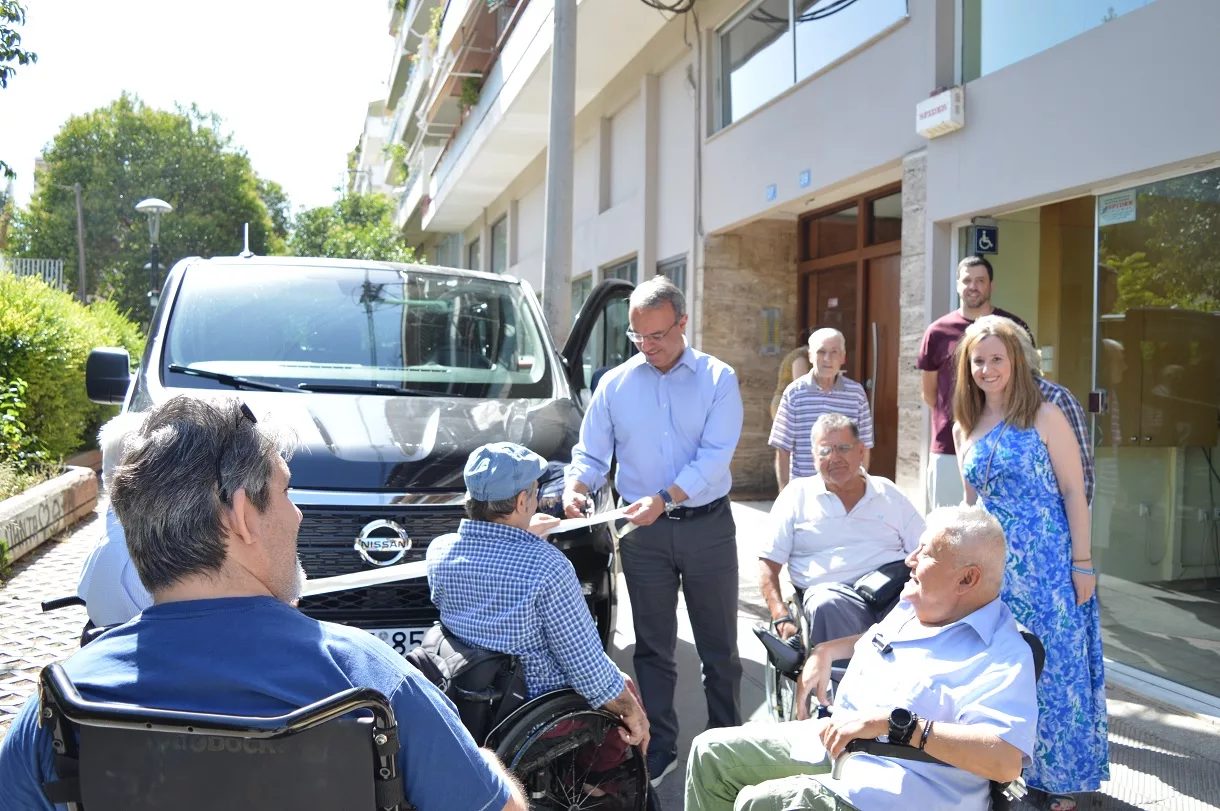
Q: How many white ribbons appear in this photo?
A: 1